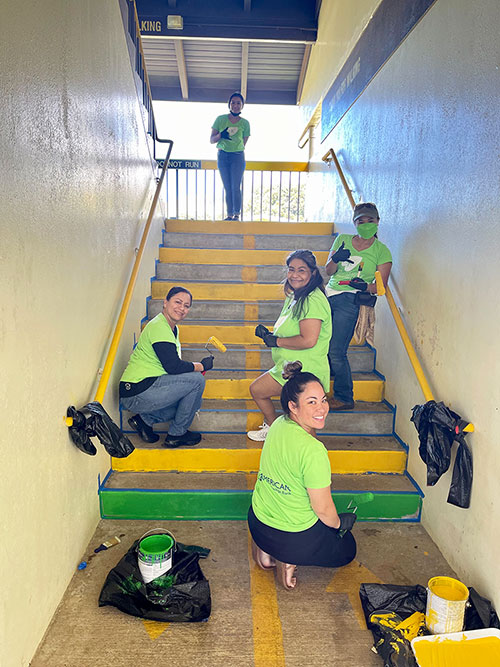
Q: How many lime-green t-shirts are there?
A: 5